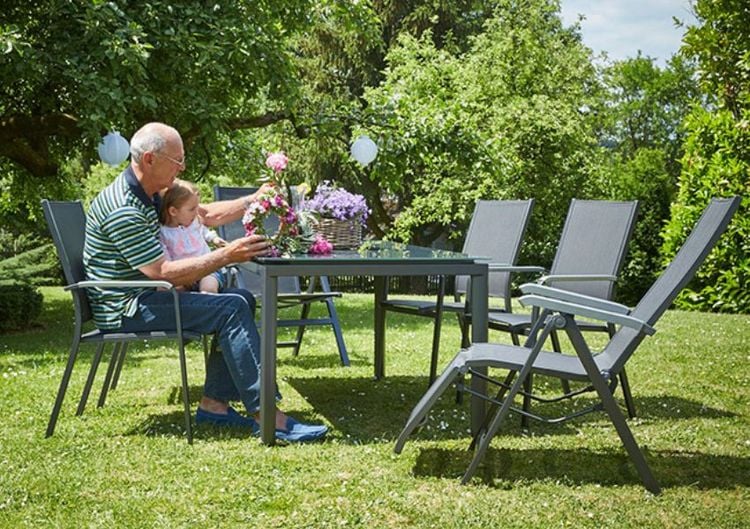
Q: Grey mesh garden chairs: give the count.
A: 5